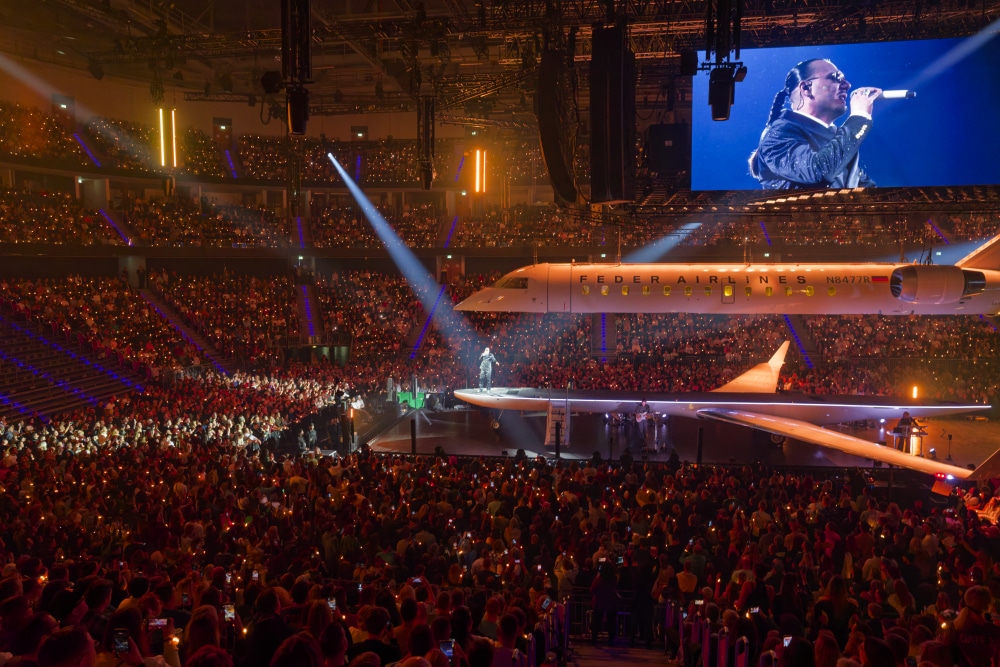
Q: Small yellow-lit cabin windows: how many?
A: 13